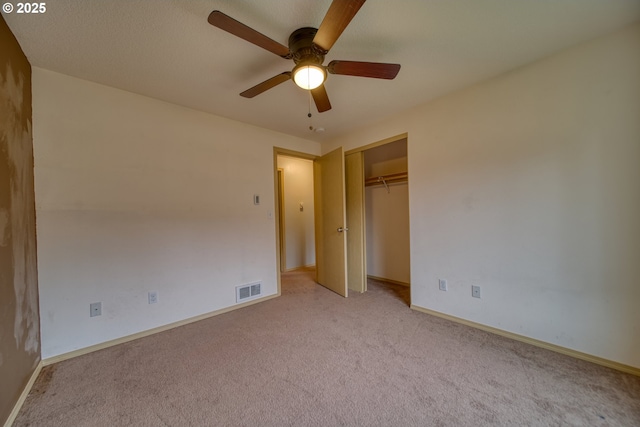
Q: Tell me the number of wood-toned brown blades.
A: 5